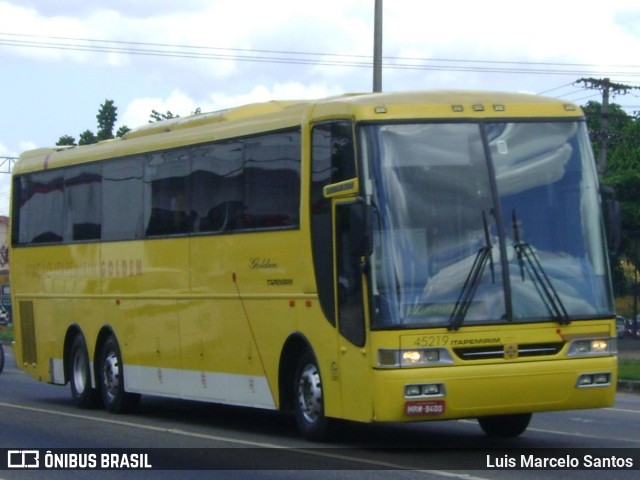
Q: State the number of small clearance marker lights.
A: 5